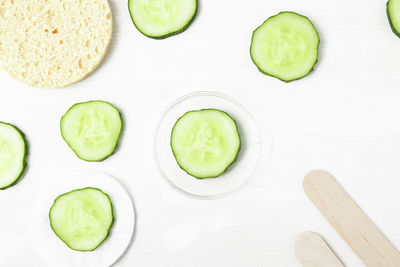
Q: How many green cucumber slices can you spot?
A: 7